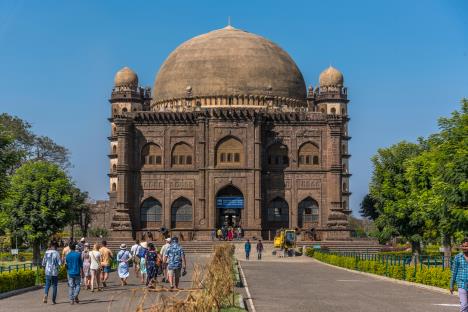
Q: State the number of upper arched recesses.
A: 5